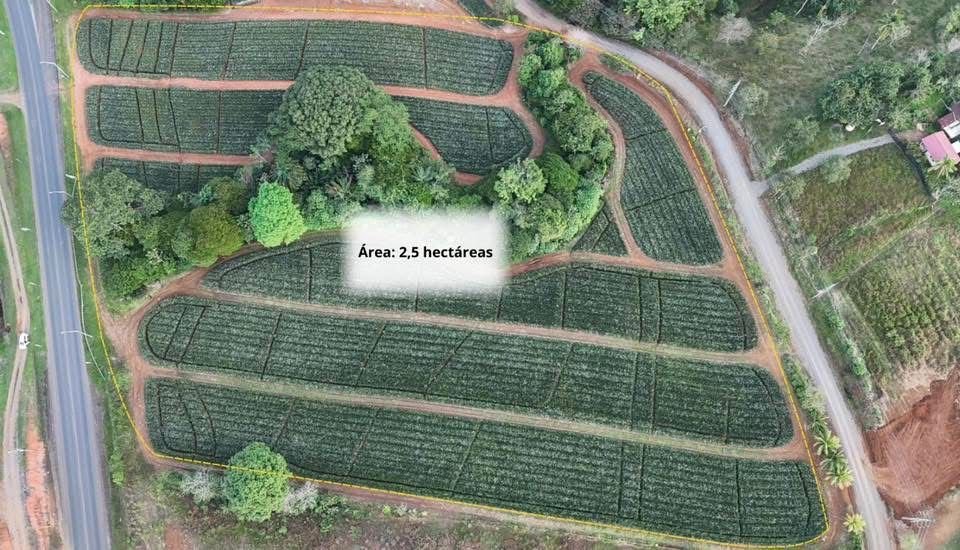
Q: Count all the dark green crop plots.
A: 9